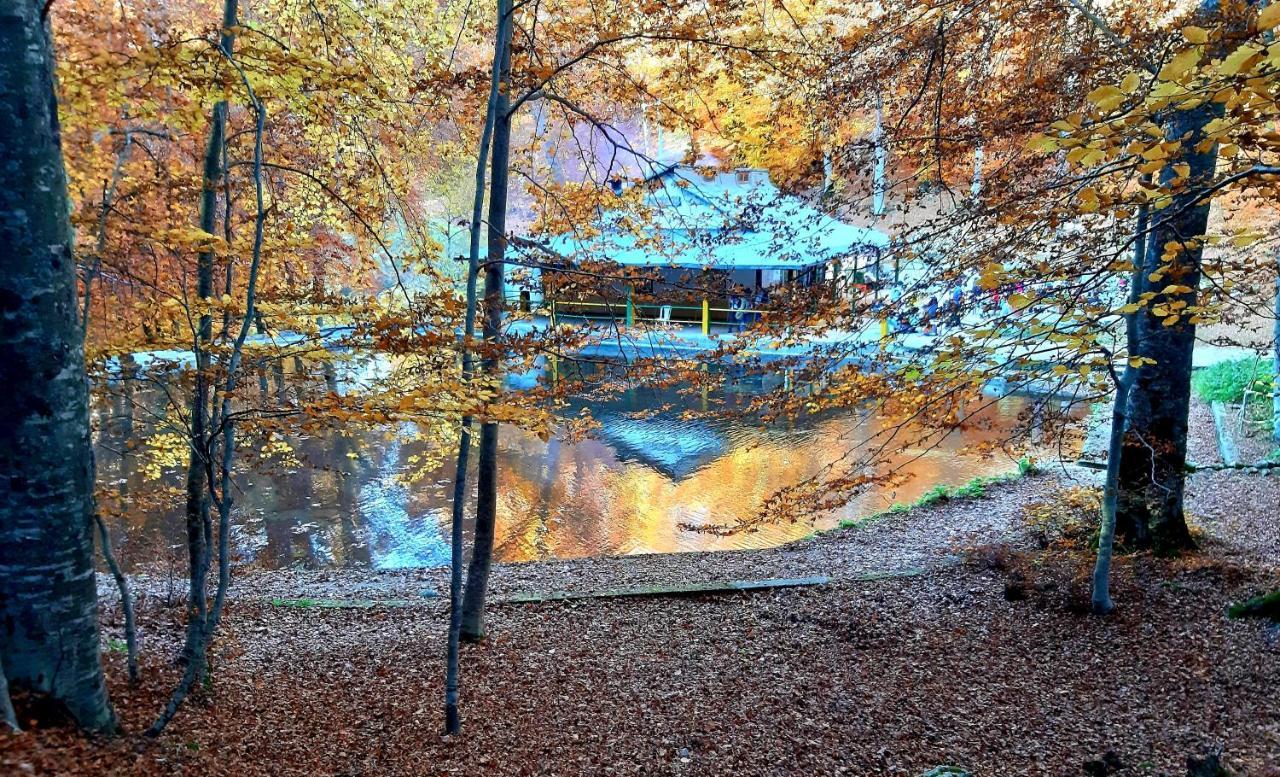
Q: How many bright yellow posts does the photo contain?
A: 2